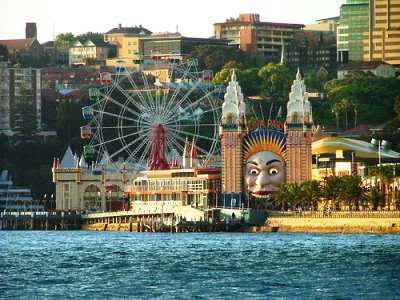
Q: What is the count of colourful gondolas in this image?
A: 15